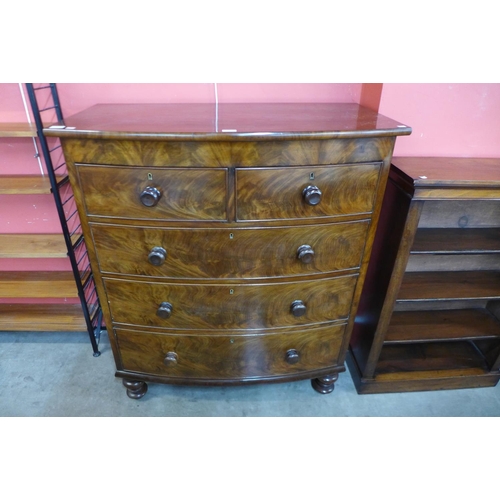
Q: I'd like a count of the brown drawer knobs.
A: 8